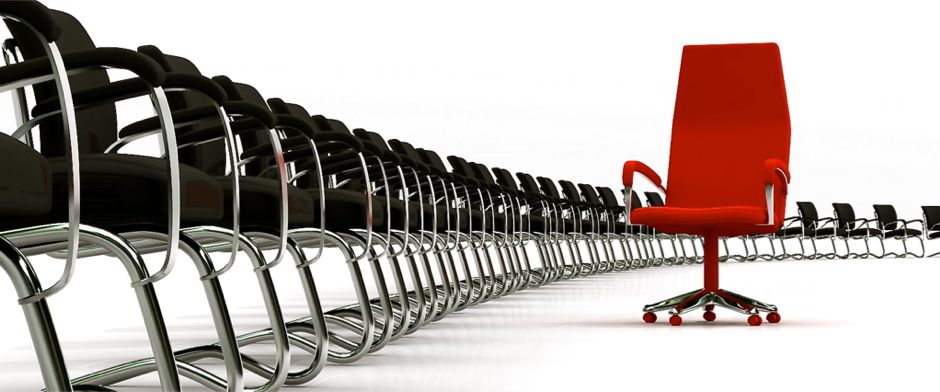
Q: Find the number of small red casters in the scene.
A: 5